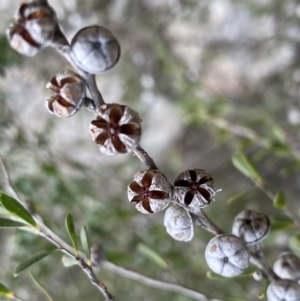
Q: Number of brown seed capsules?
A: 5